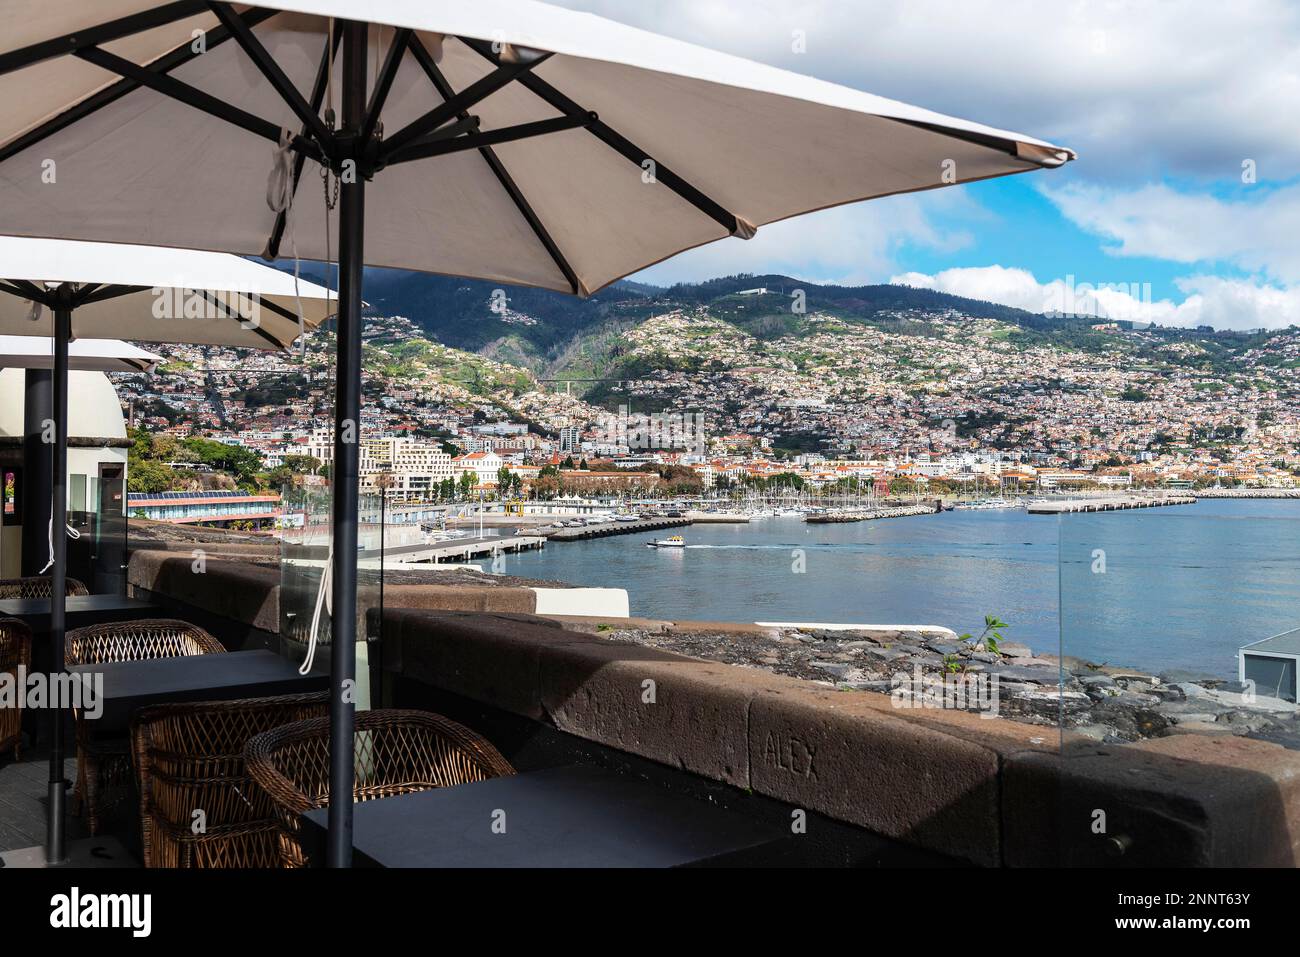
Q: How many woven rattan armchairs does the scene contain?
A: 5